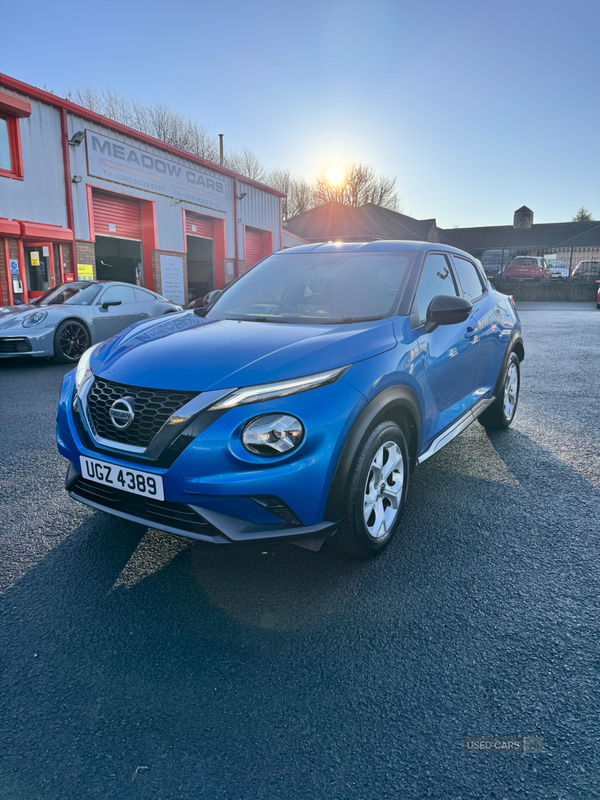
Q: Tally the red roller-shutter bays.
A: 3